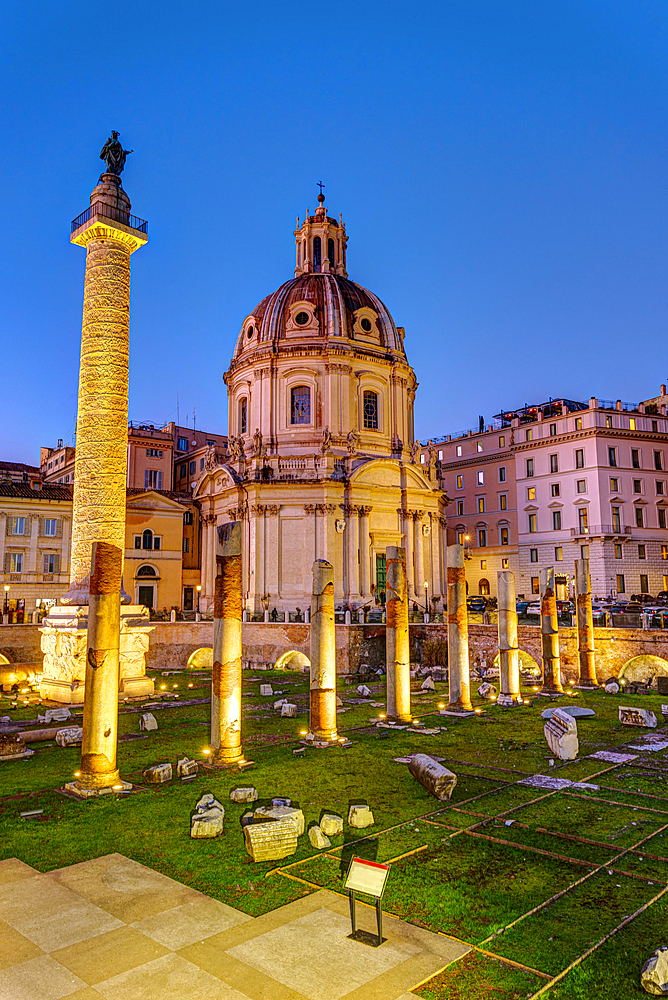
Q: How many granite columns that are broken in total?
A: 8